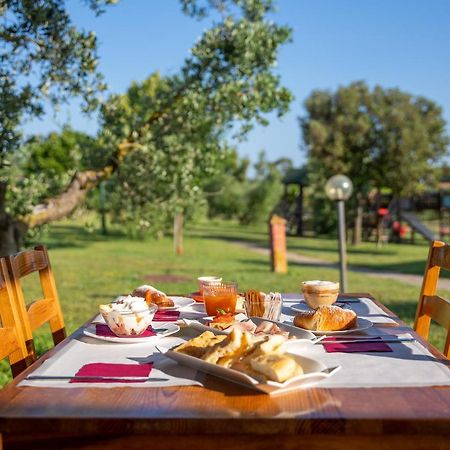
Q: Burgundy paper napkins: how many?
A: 4